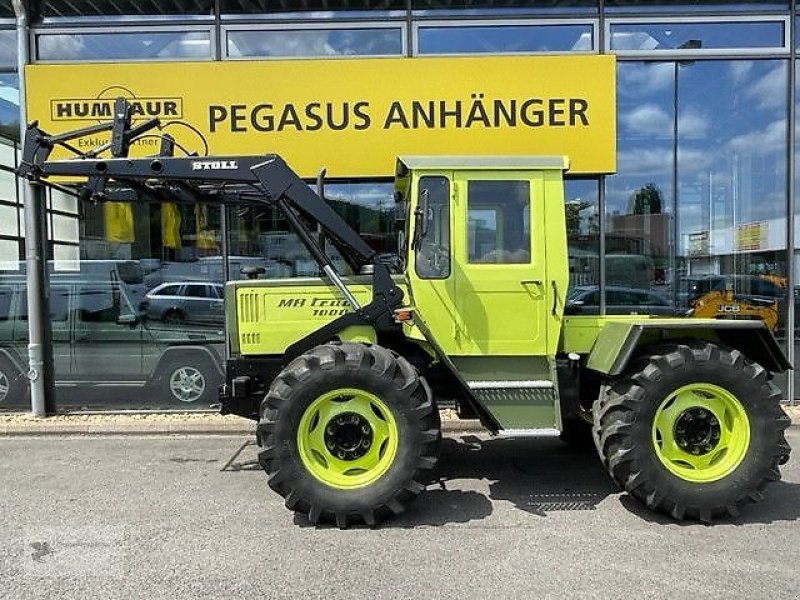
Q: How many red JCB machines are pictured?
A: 0